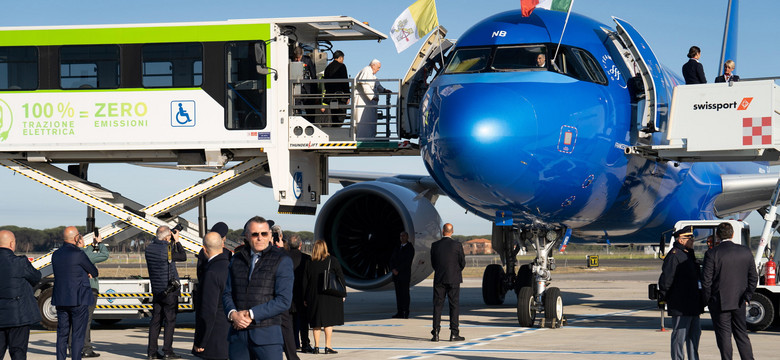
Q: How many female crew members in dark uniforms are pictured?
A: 2